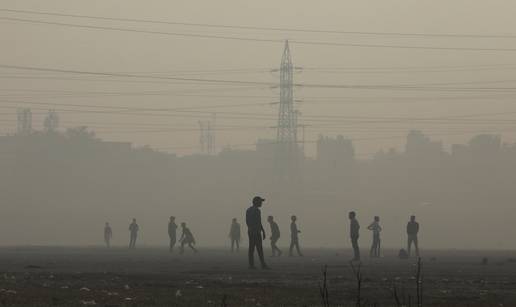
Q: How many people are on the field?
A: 11